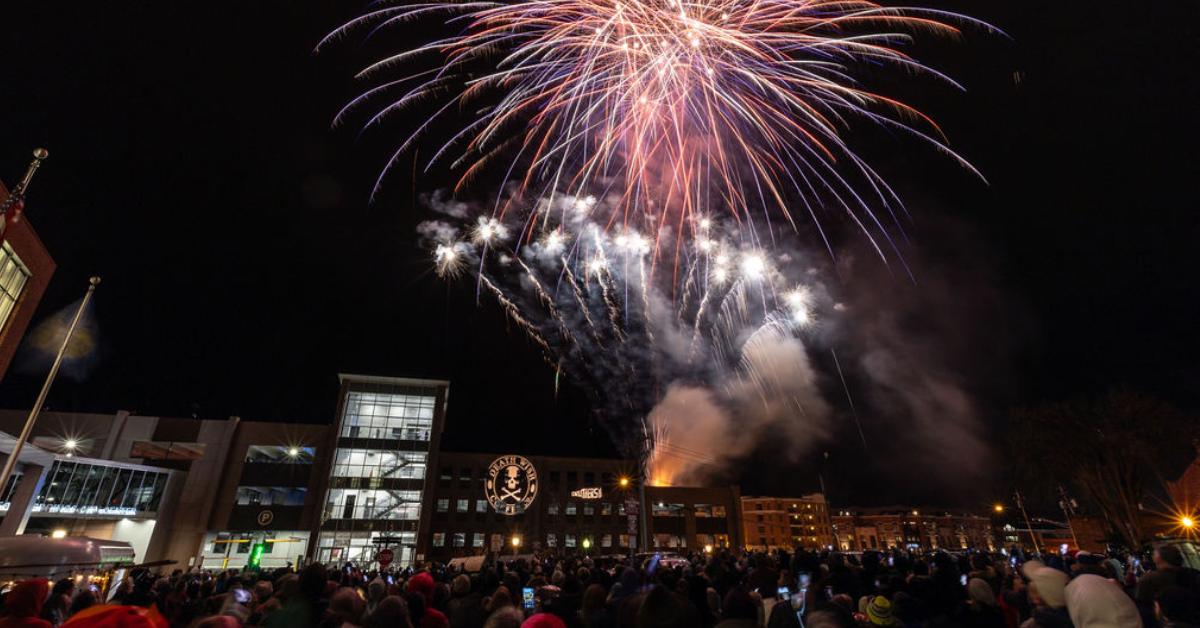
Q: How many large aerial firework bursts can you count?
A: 1